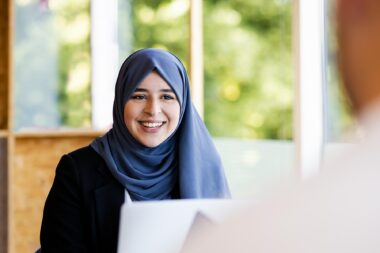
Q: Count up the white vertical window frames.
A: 3